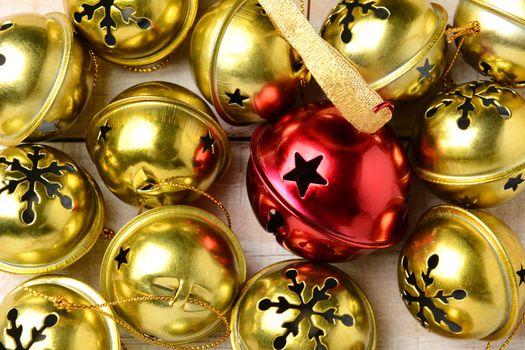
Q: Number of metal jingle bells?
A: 13